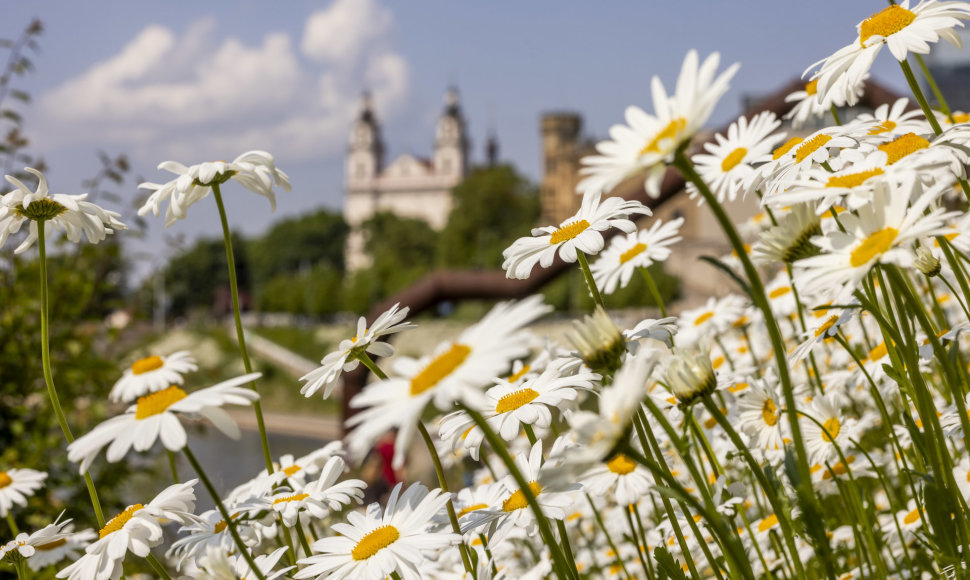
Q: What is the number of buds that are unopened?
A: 3